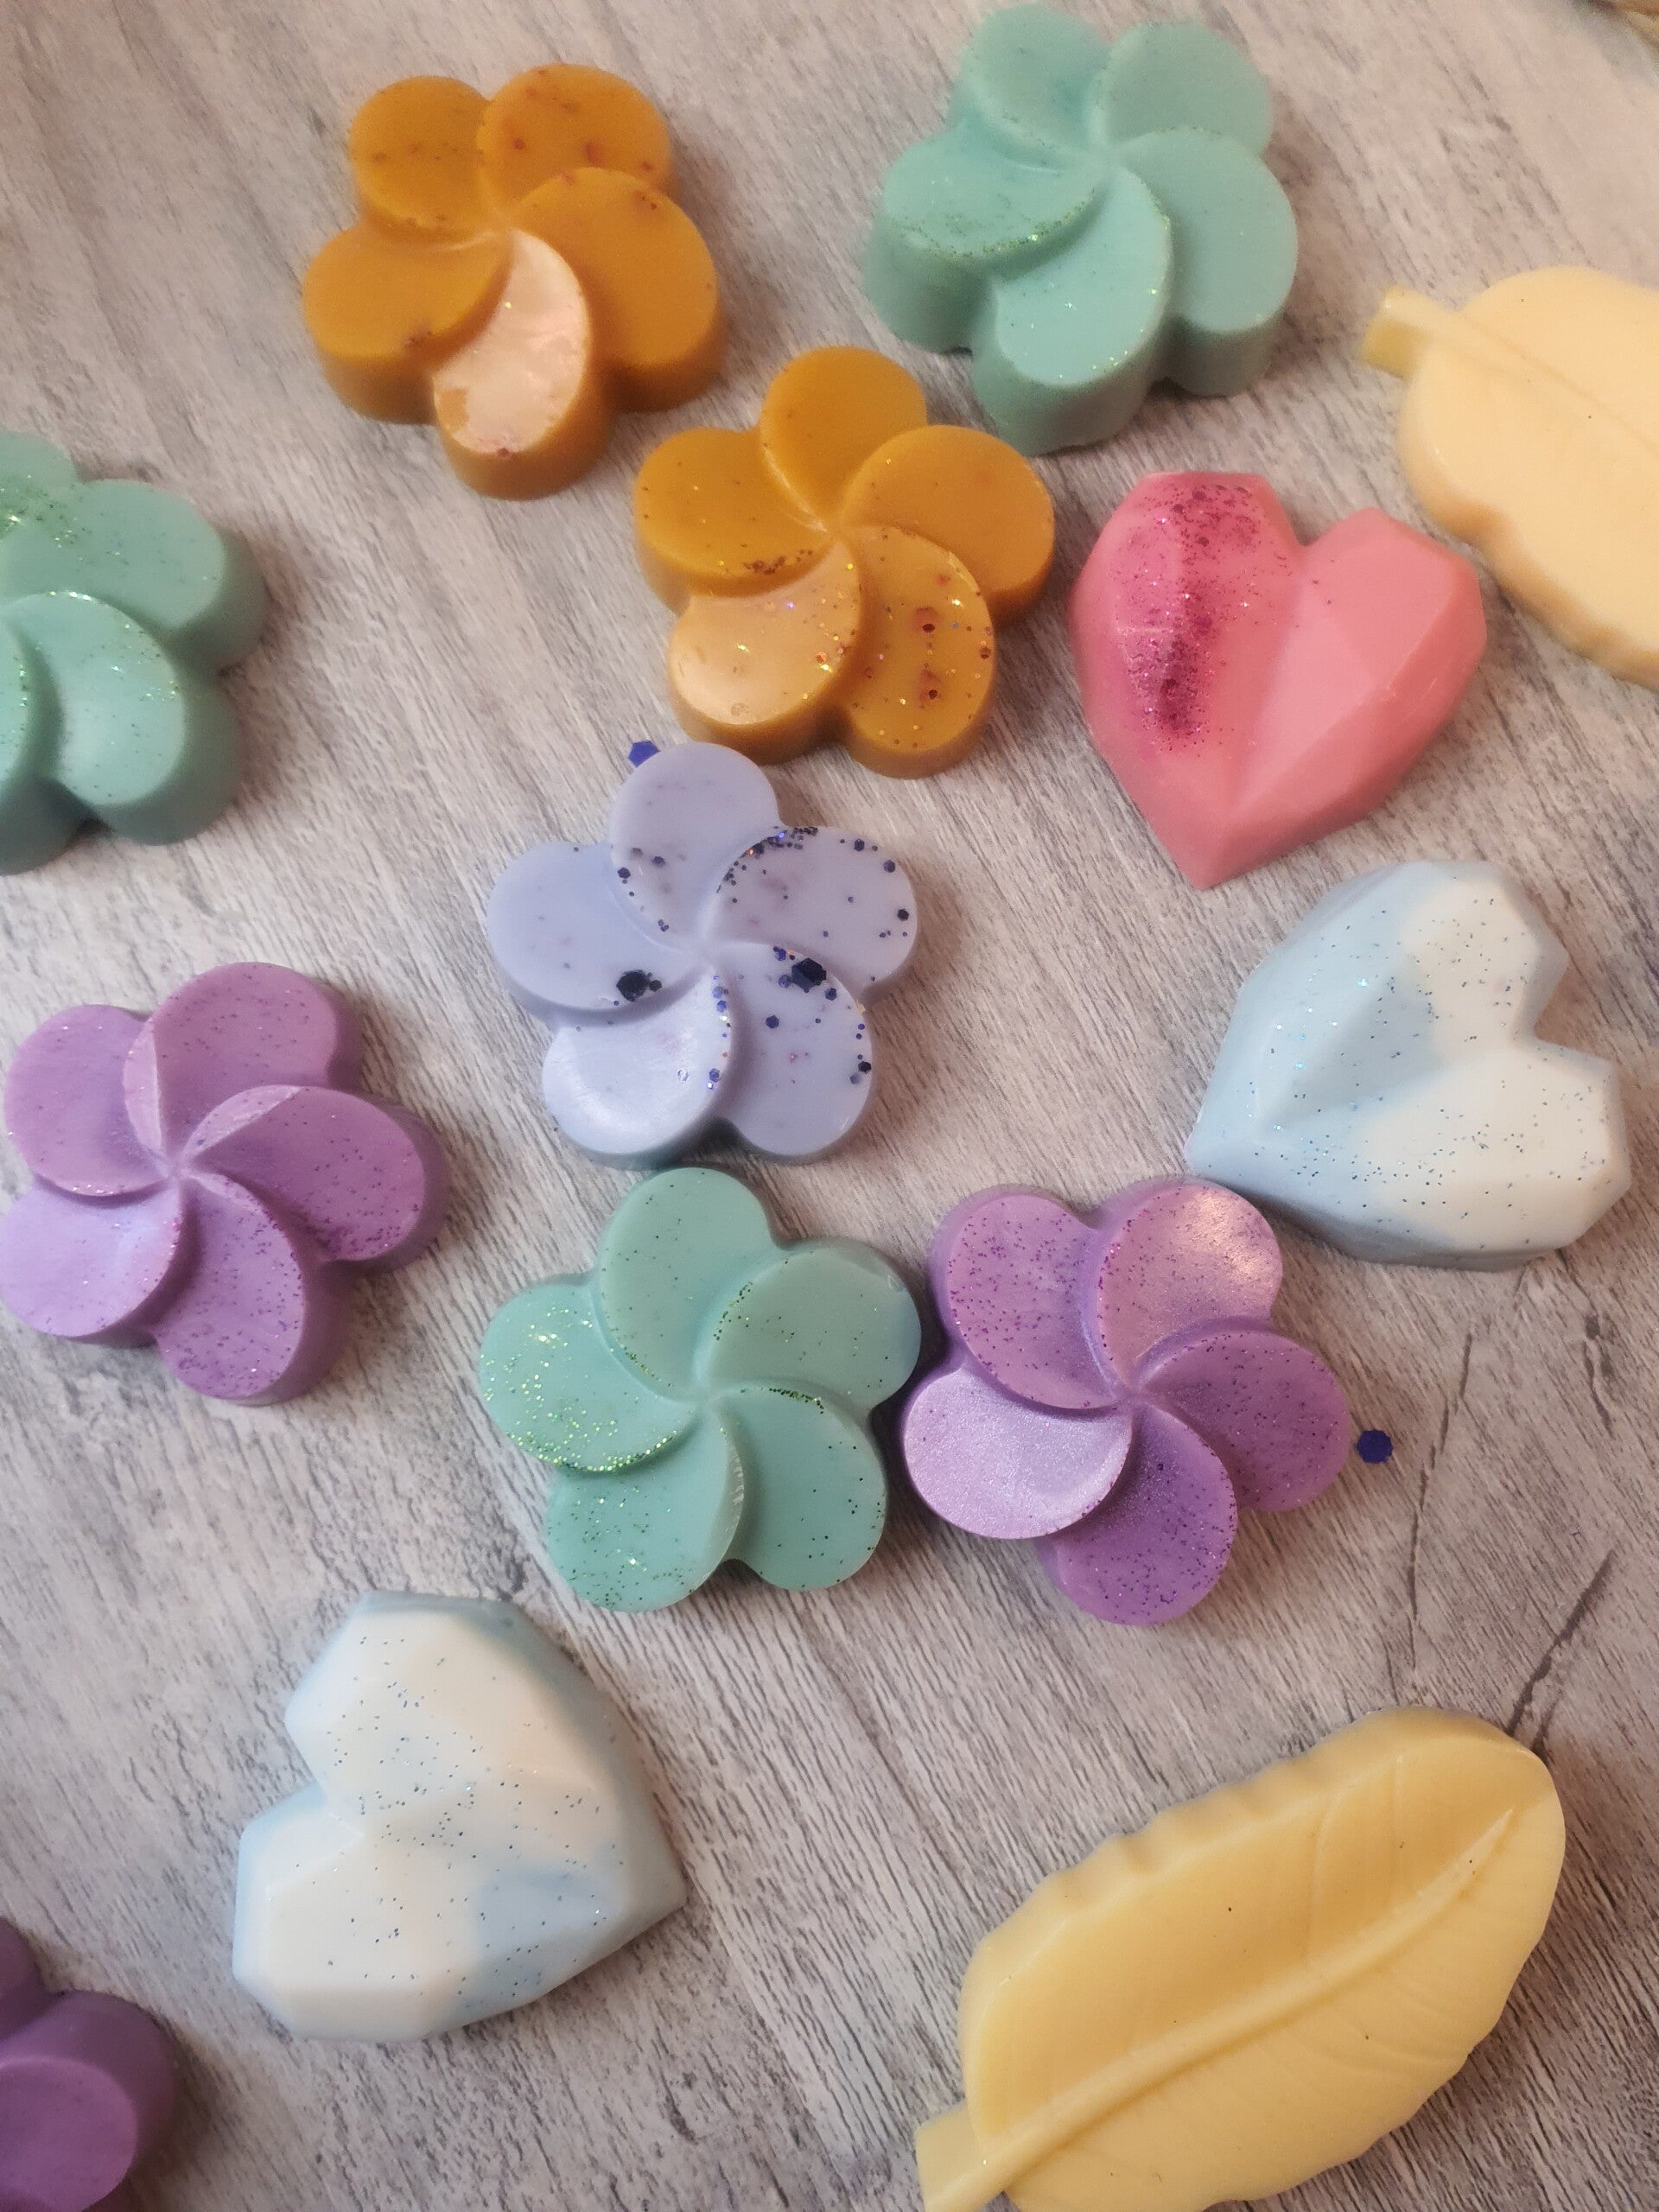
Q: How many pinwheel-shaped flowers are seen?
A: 9